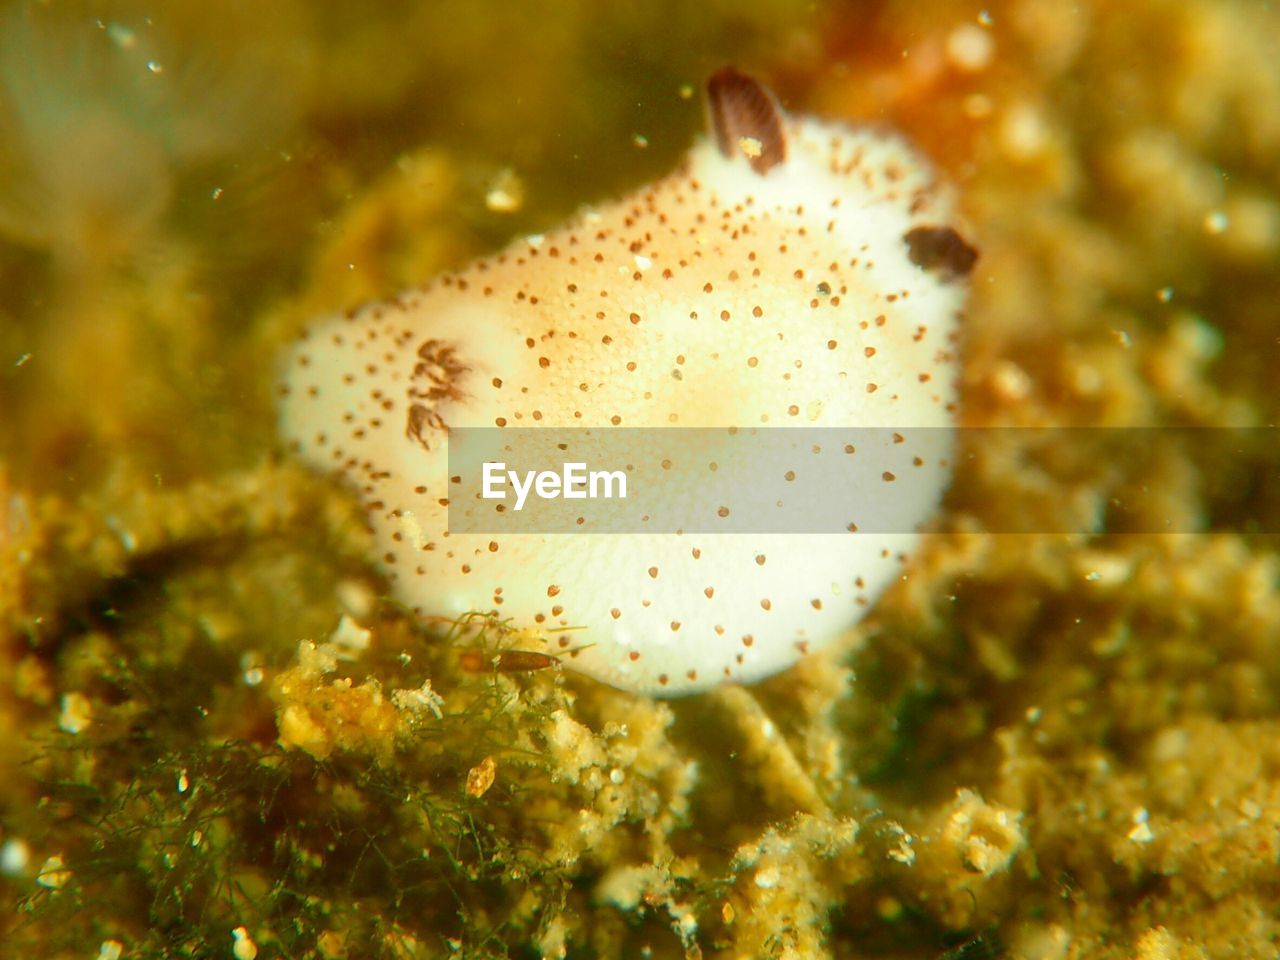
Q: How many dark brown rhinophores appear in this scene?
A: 2